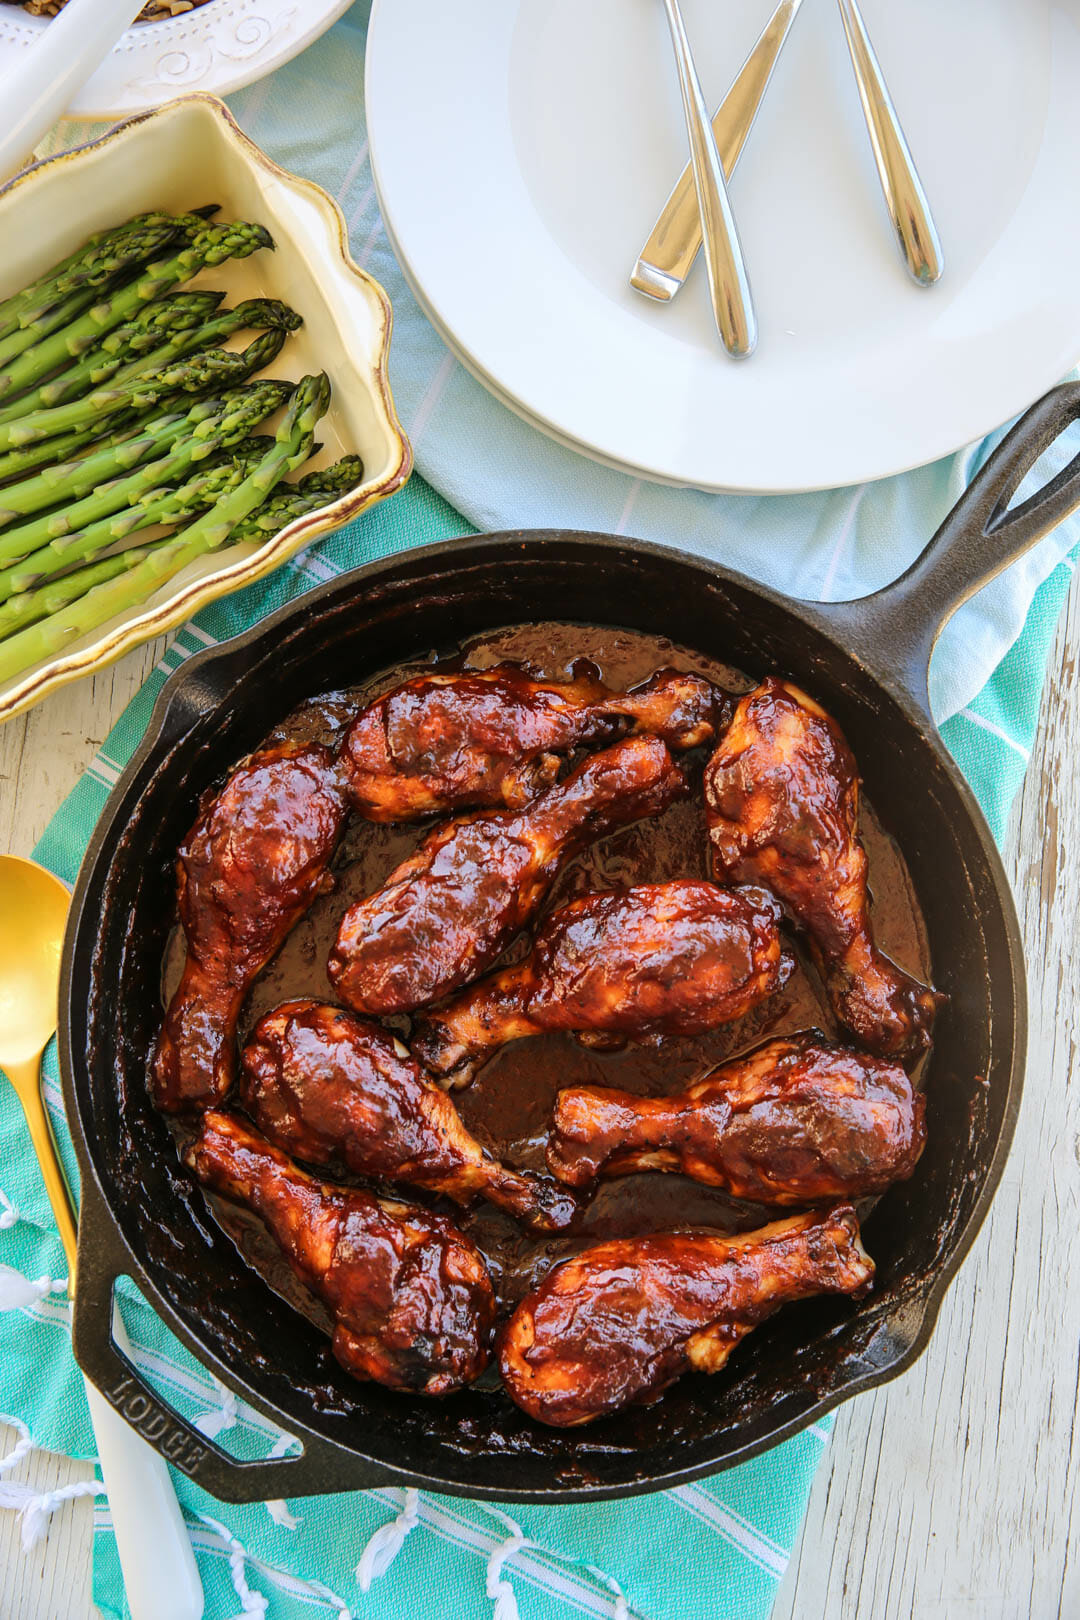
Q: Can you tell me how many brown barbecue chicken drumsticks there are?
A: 9